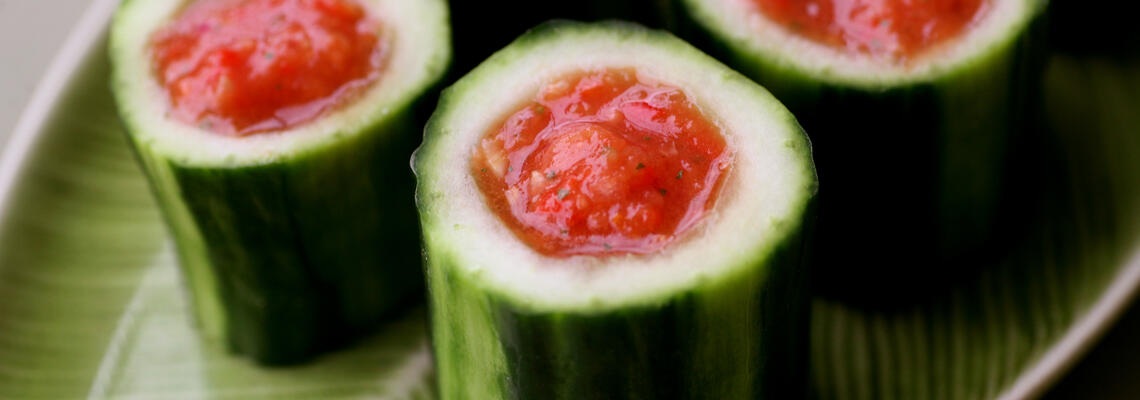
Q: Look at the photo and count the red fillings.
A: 3